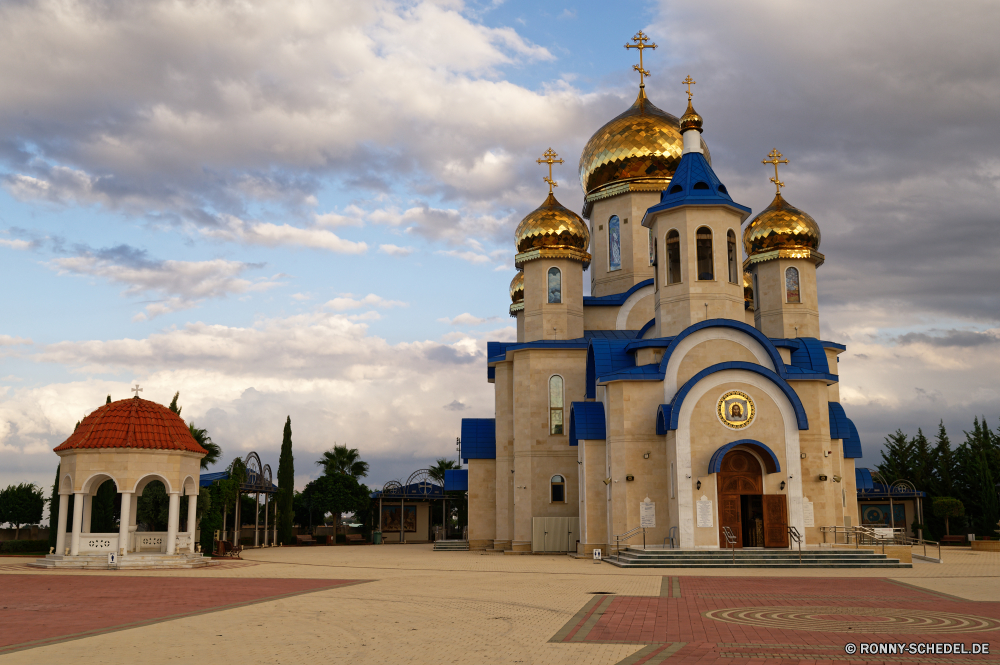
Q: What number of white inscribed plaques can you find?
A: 3